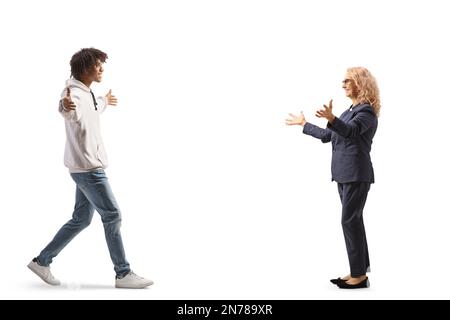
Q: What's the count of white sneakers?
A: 2